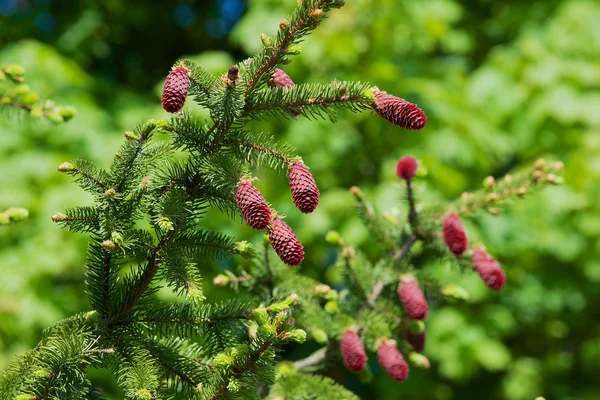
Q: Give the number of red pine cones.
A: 13